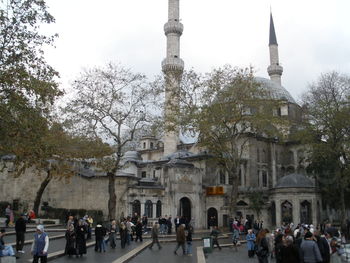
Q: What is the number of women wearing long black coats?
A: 2